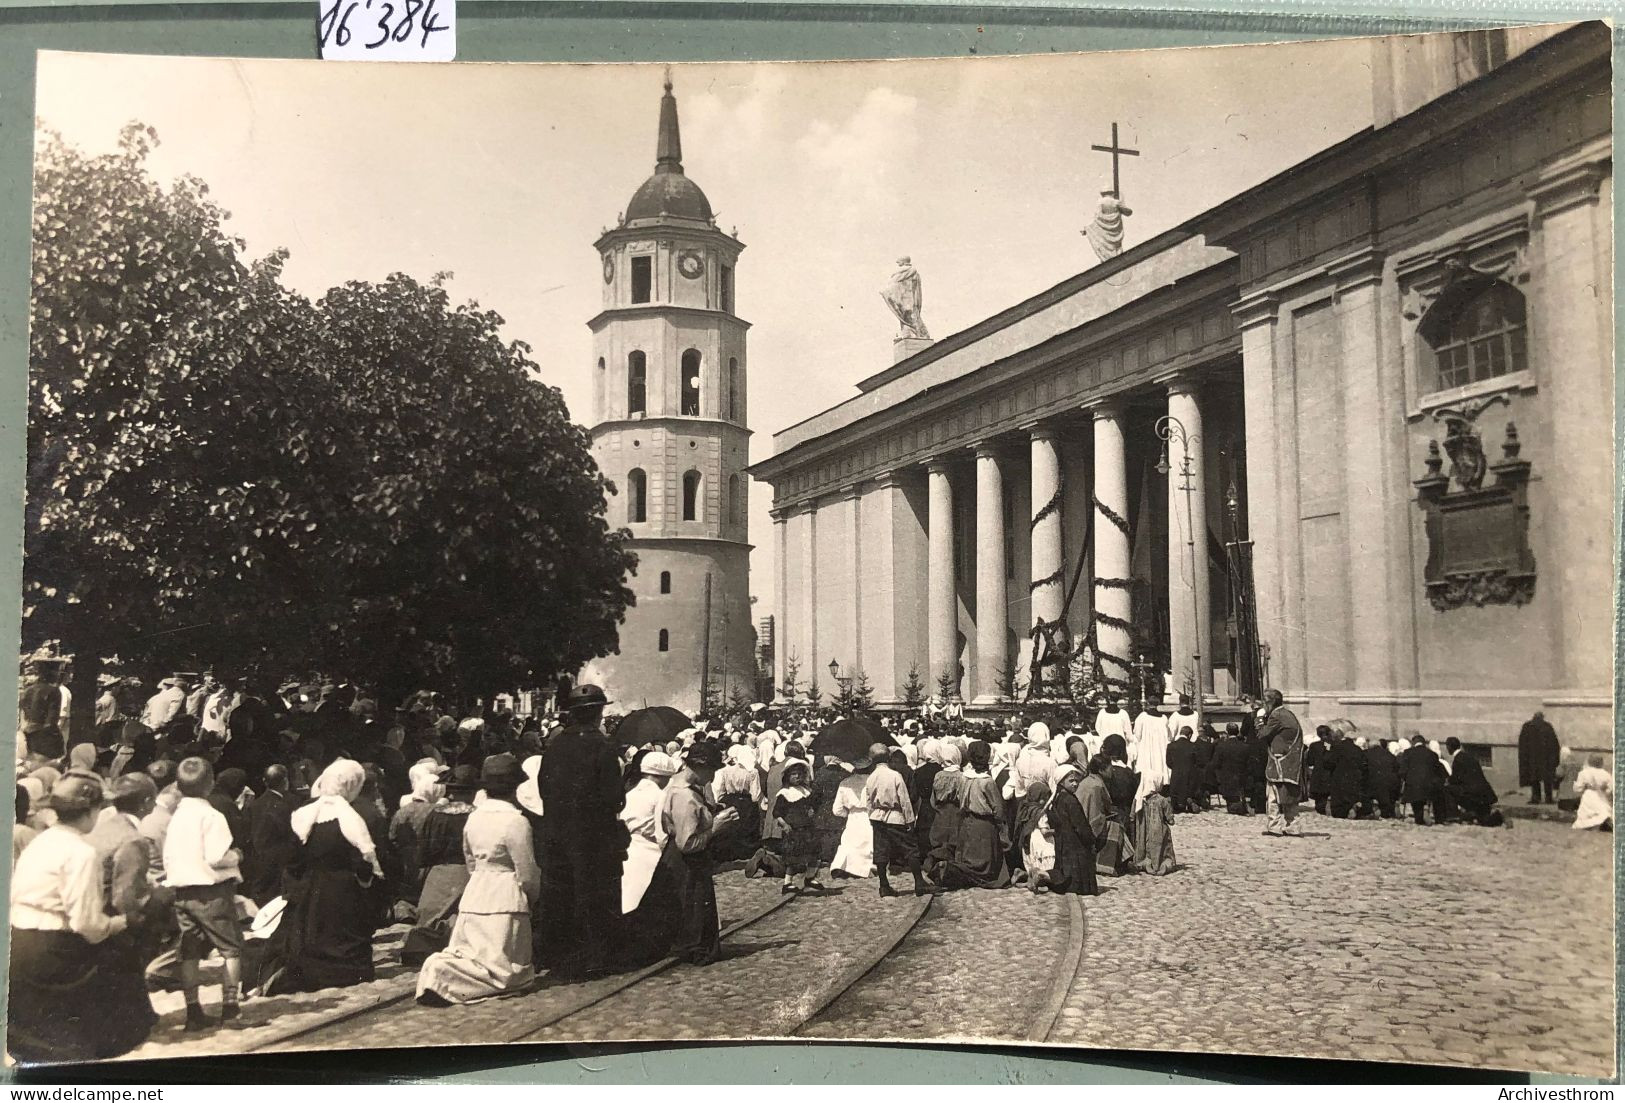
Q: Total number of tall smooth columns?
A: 5